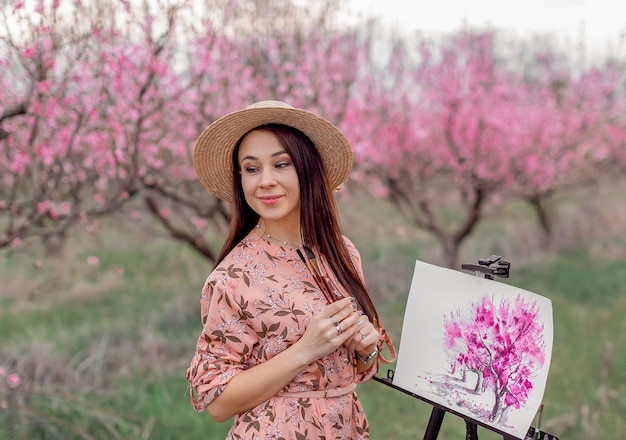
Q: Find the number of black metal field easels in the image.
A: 1